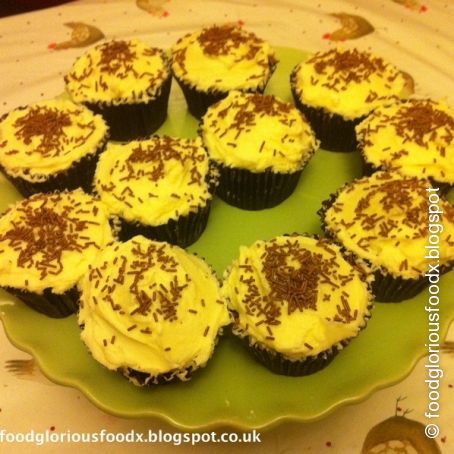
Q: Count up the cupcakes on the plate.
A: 11